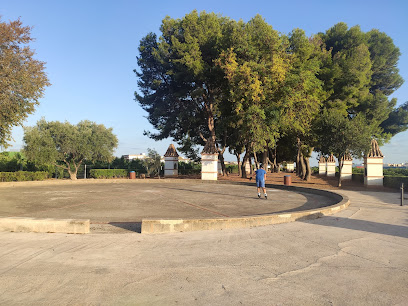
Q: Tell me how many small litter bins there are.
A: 2